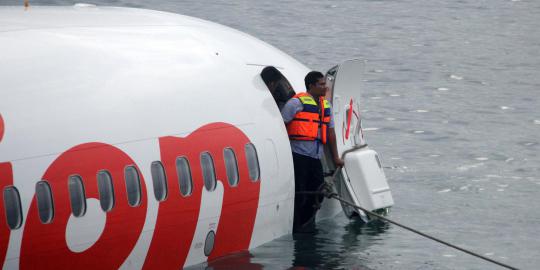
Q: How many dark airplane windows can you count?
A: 10